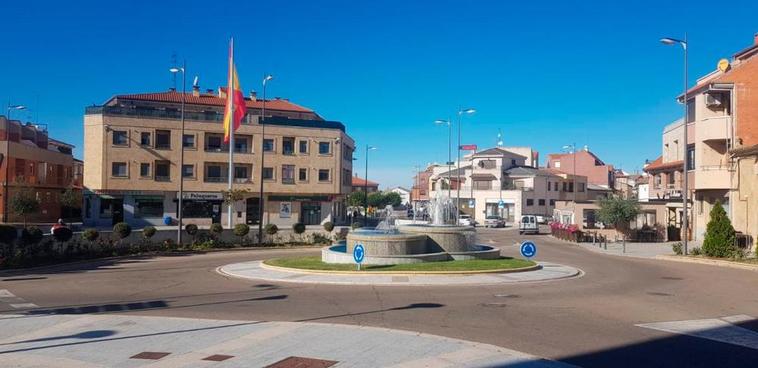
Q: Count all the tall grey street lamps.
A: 8